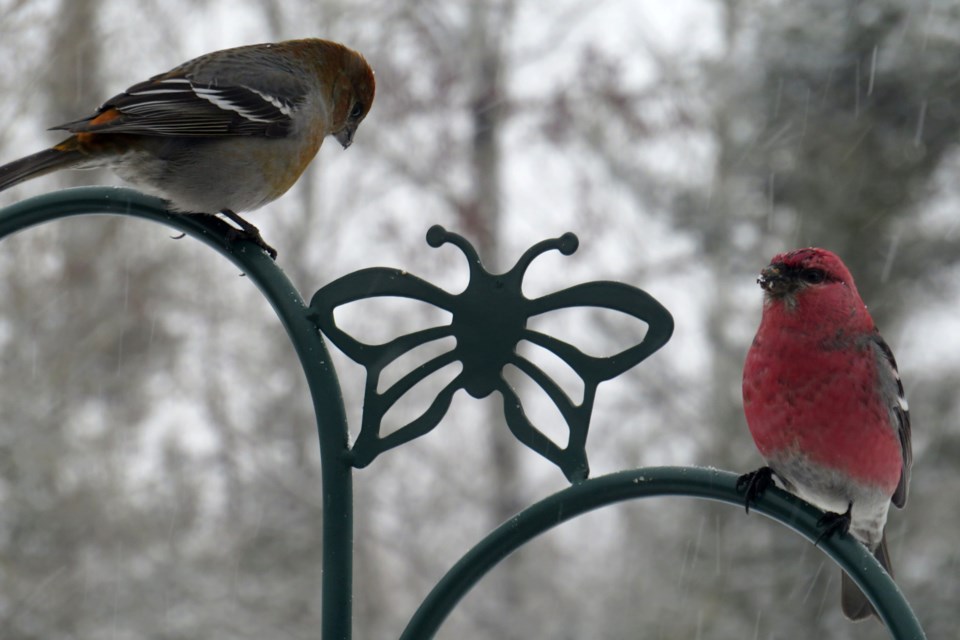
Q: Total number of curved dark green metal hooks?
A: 2